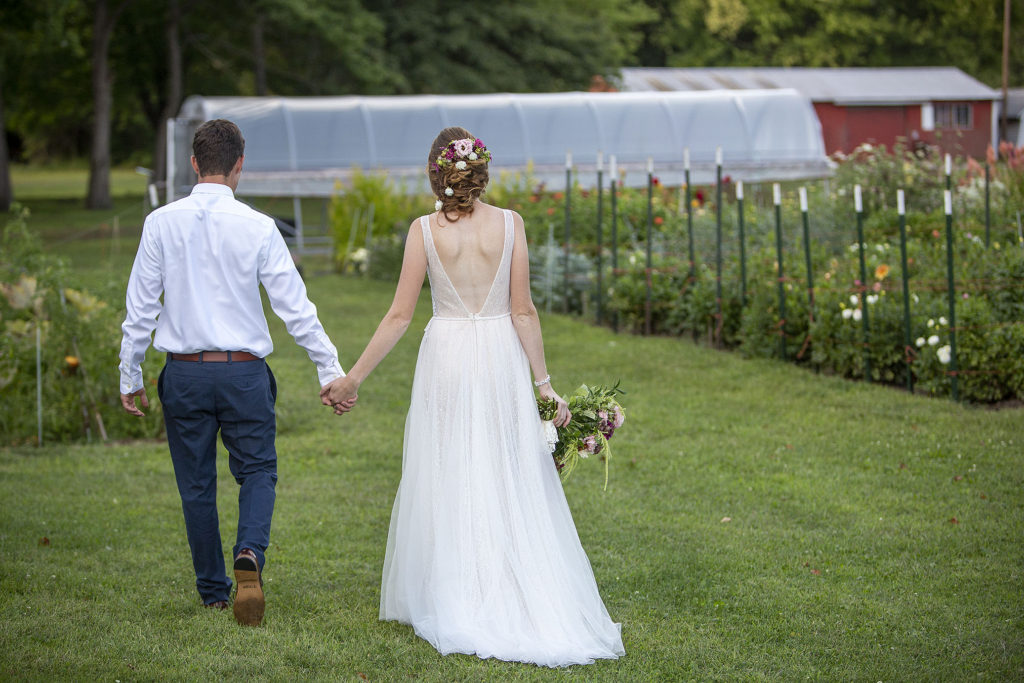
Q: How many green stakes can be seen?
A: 14